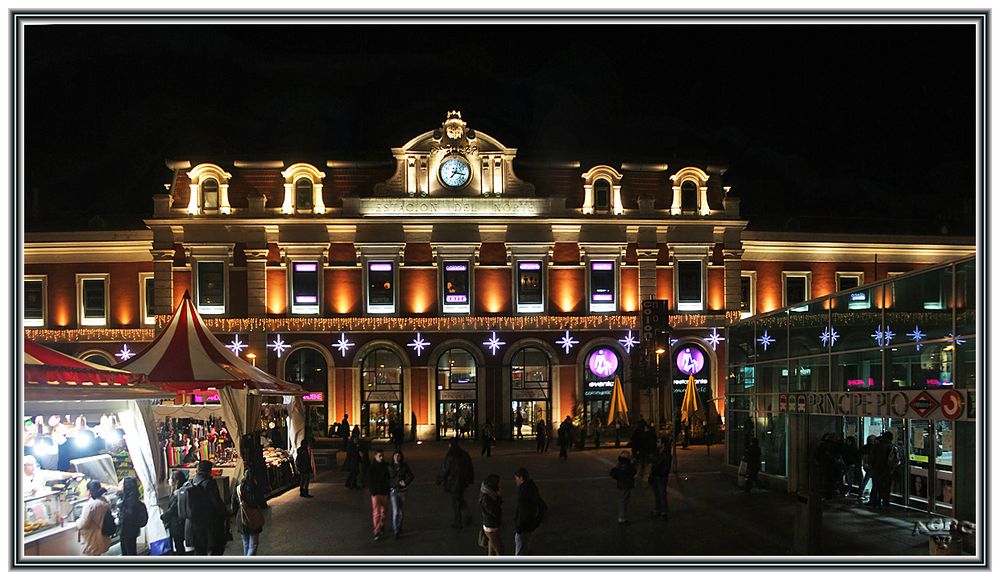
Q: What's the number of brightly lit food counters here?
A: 1